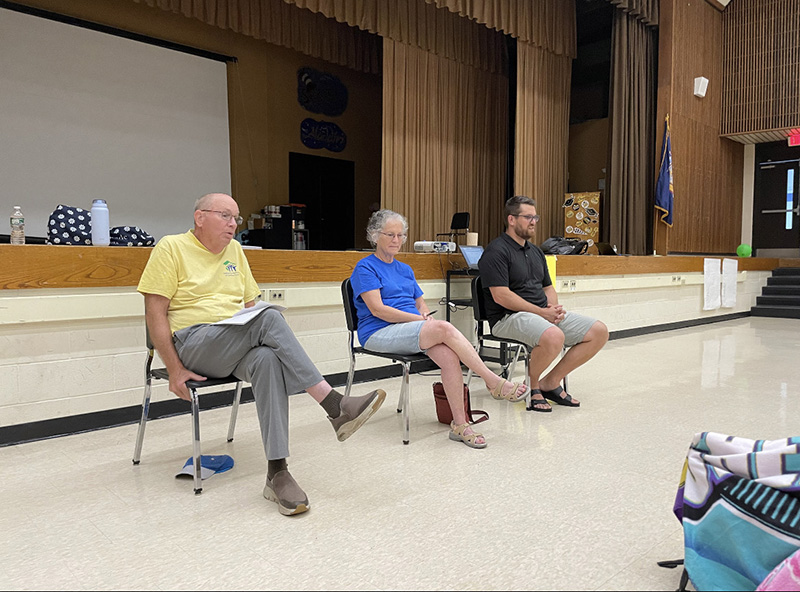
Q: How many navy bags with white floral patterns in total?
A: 2